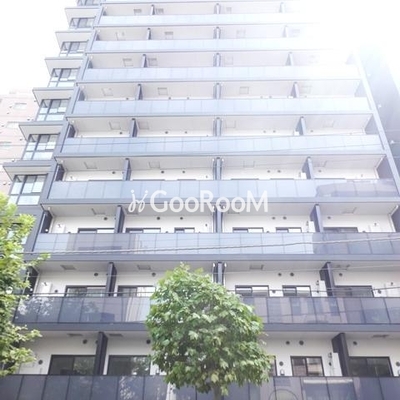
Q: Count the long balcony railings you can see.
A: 9